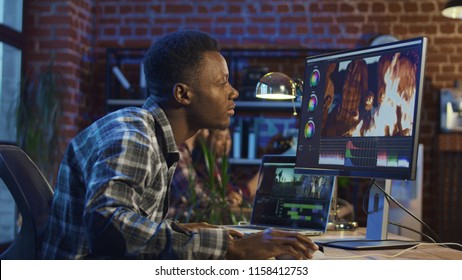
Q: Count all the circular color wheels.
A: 3